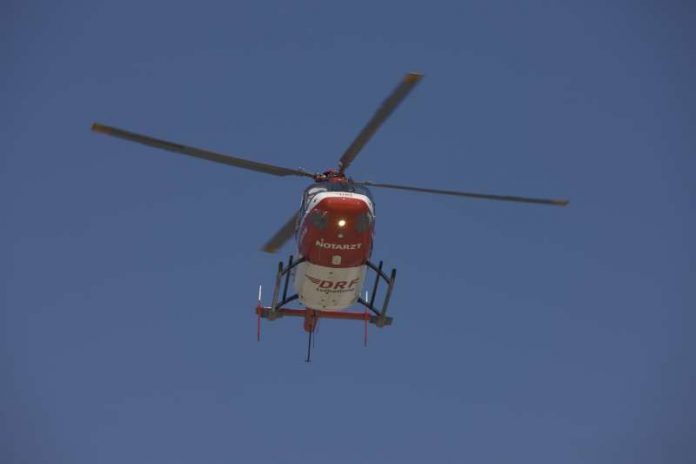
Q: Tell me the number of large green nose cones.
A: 0